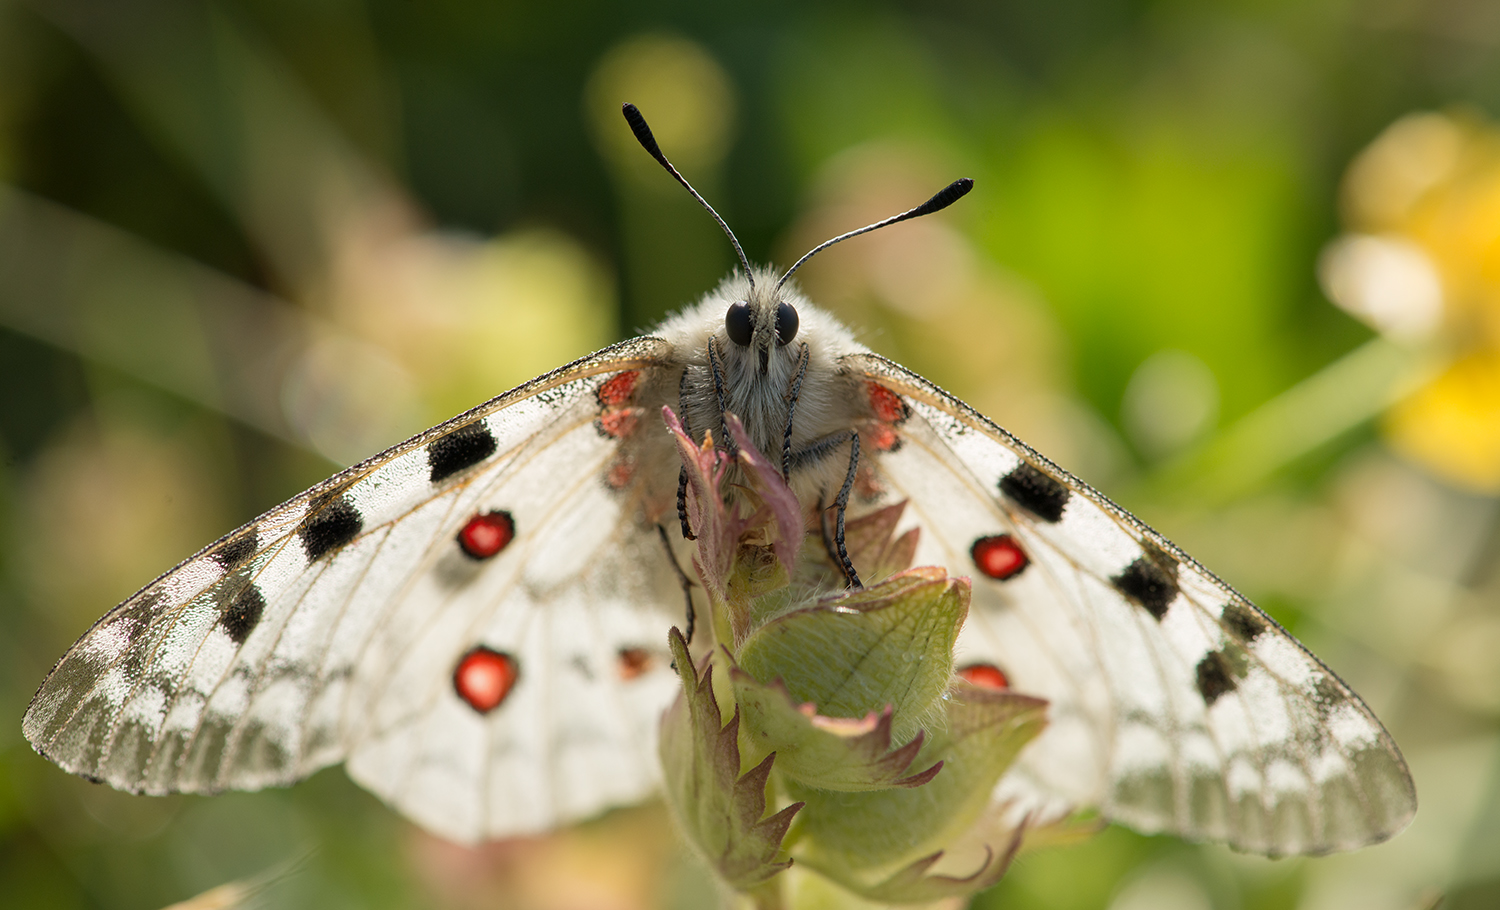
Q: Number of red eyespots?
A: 4